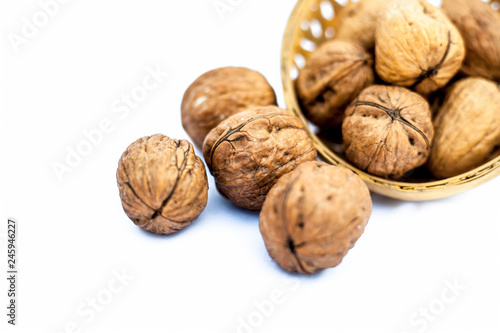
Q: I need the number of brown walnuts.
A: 10